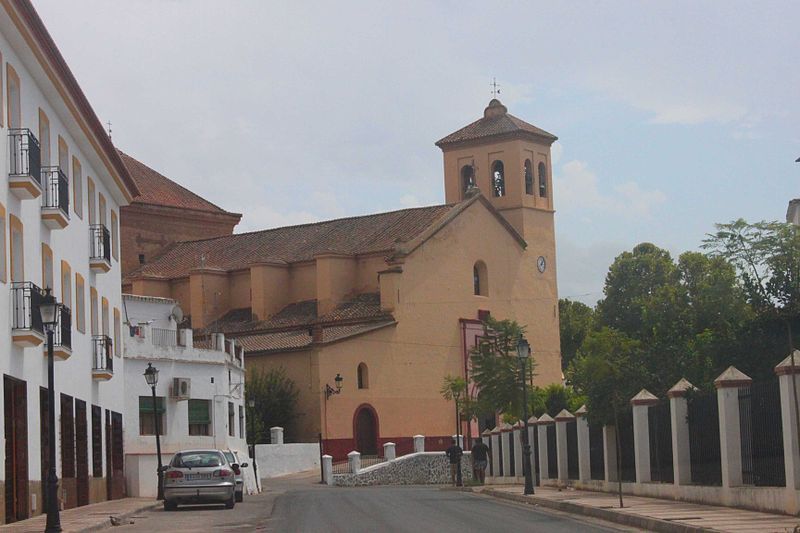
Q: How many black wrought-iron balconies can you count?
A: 6